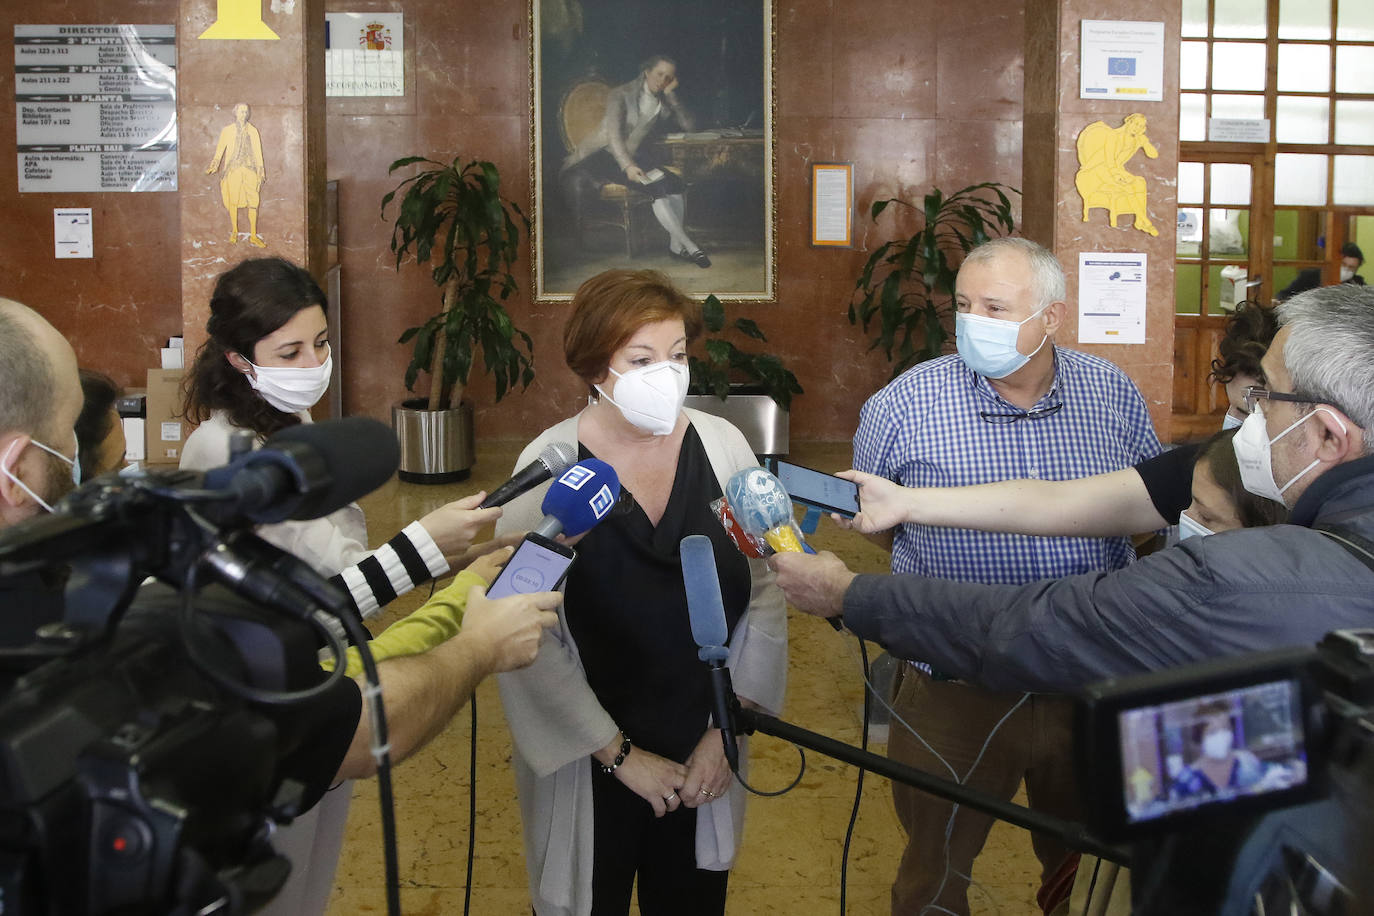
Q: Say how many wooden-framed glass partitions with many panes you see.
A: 1